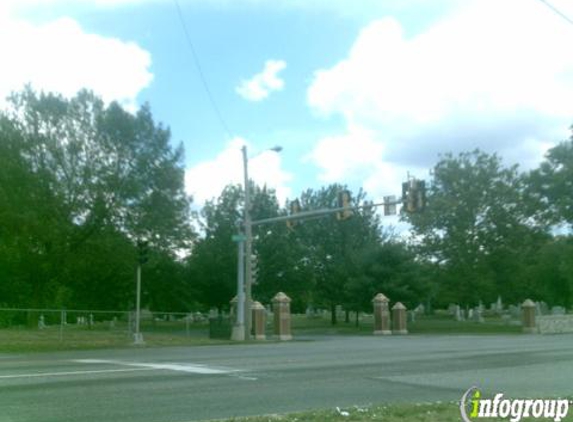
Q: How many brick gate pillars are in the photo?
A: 6